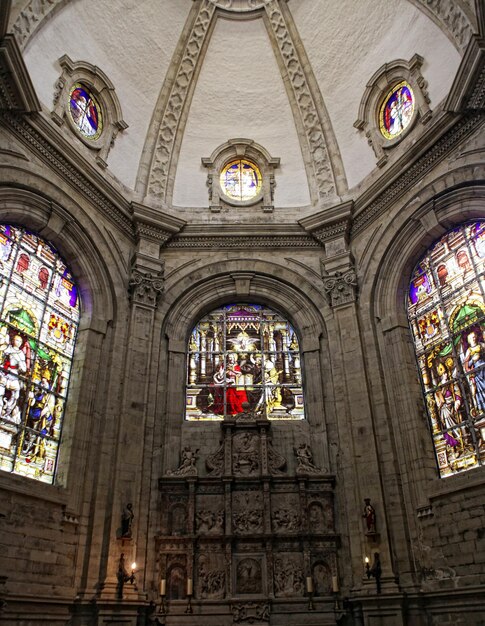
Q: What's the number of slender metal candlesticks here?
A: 4